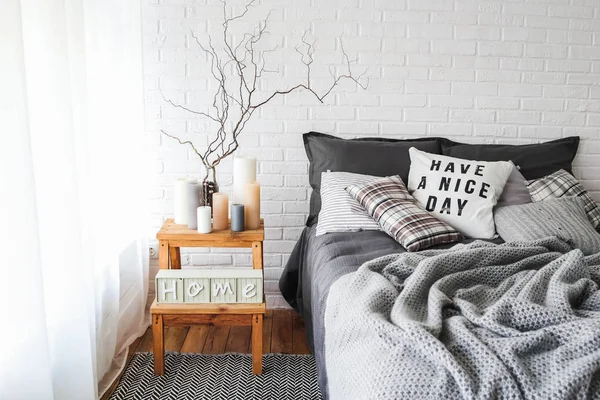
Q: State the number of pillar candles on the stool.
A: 7